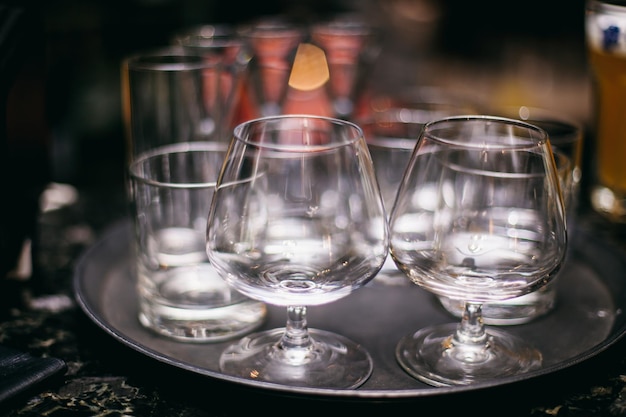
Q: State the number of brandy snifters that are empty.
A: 2